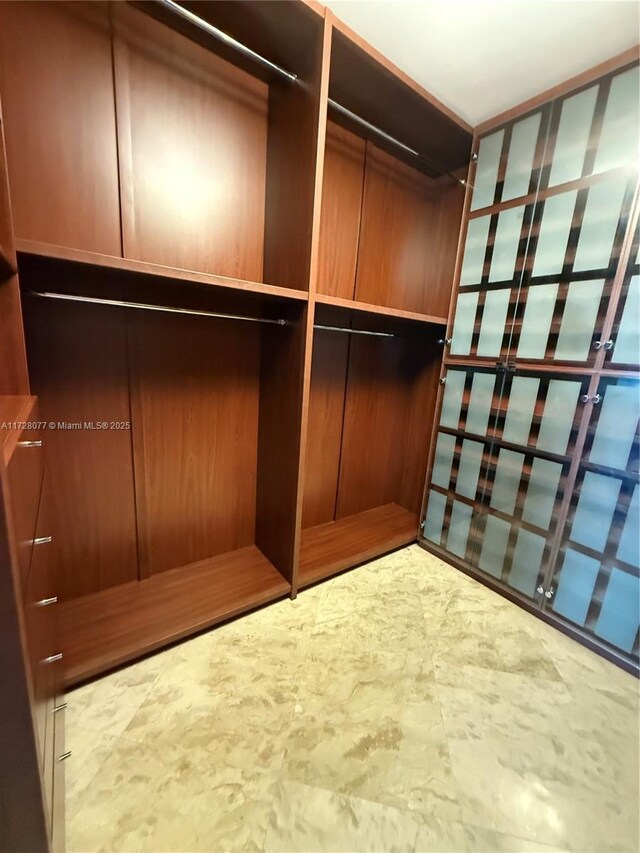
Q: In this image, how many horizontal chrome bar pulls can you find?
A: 6